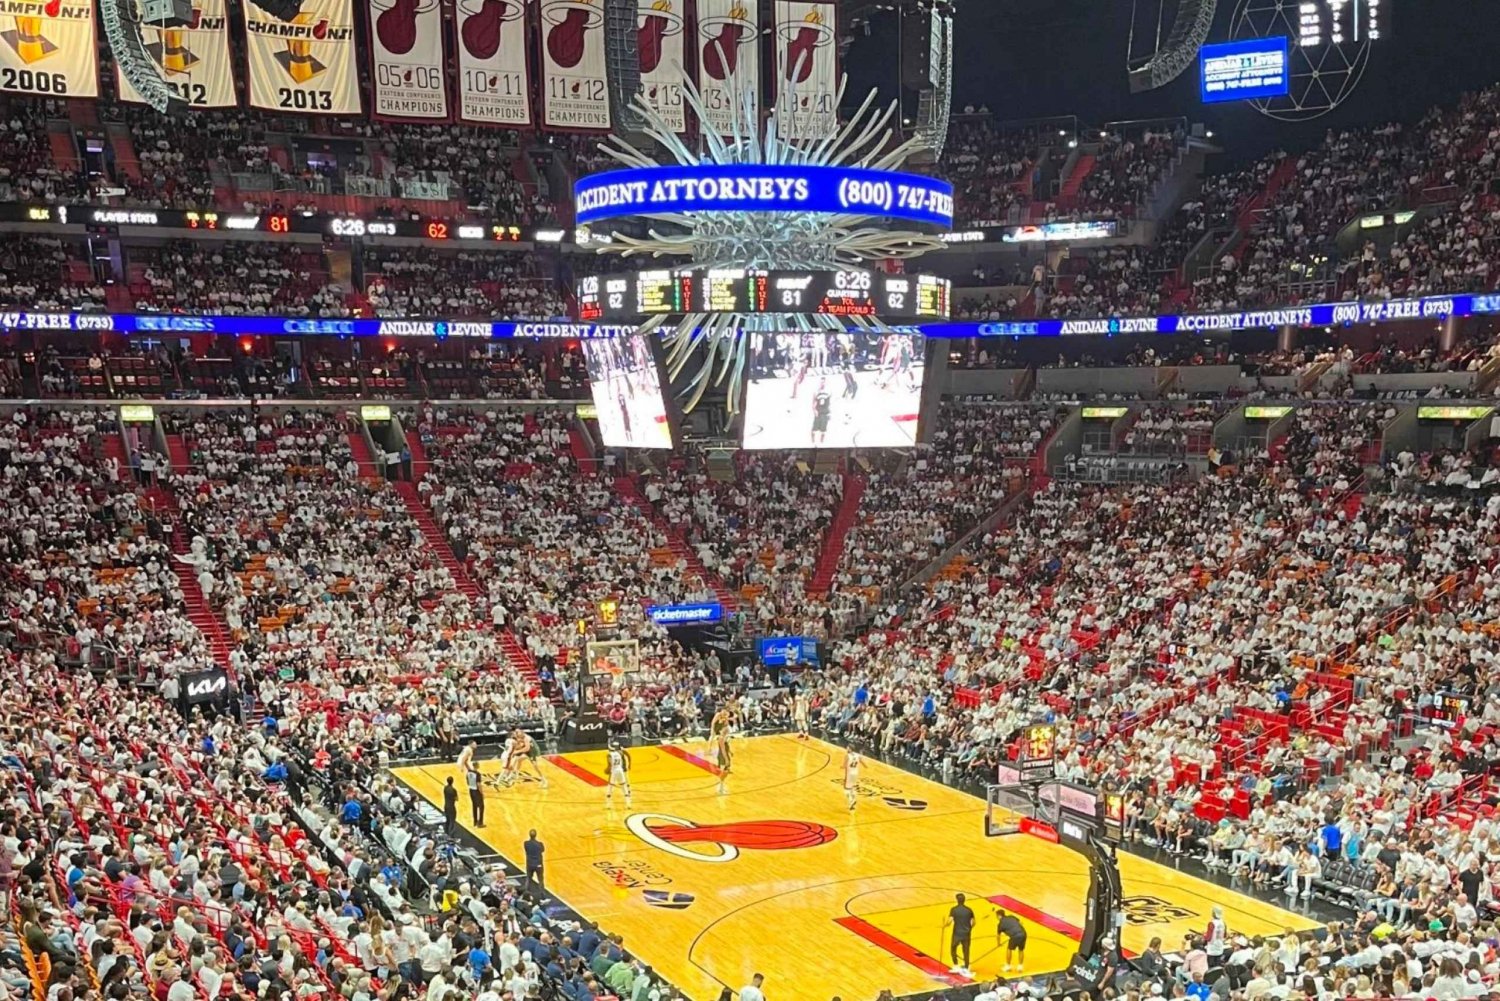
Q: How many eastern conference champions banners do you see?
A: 6